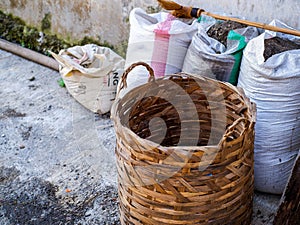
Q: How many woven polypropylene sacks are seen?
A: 4